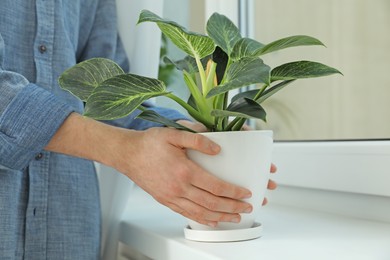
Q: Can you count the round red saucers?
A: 0